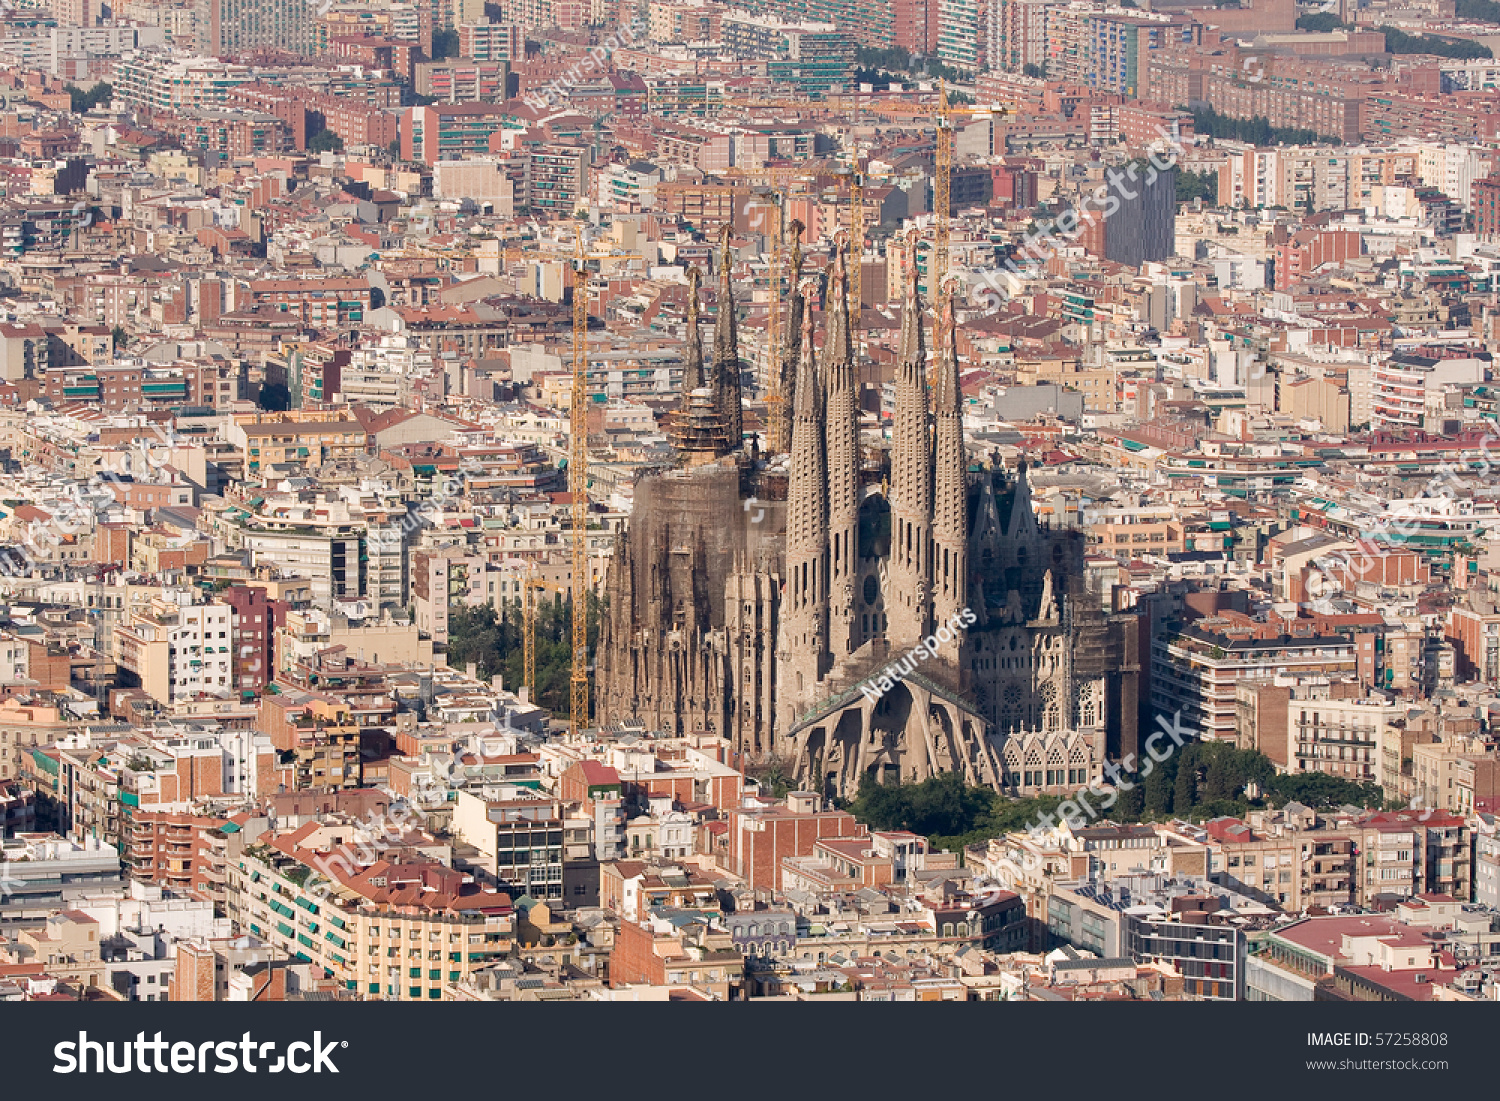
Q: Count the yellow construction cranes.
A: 5